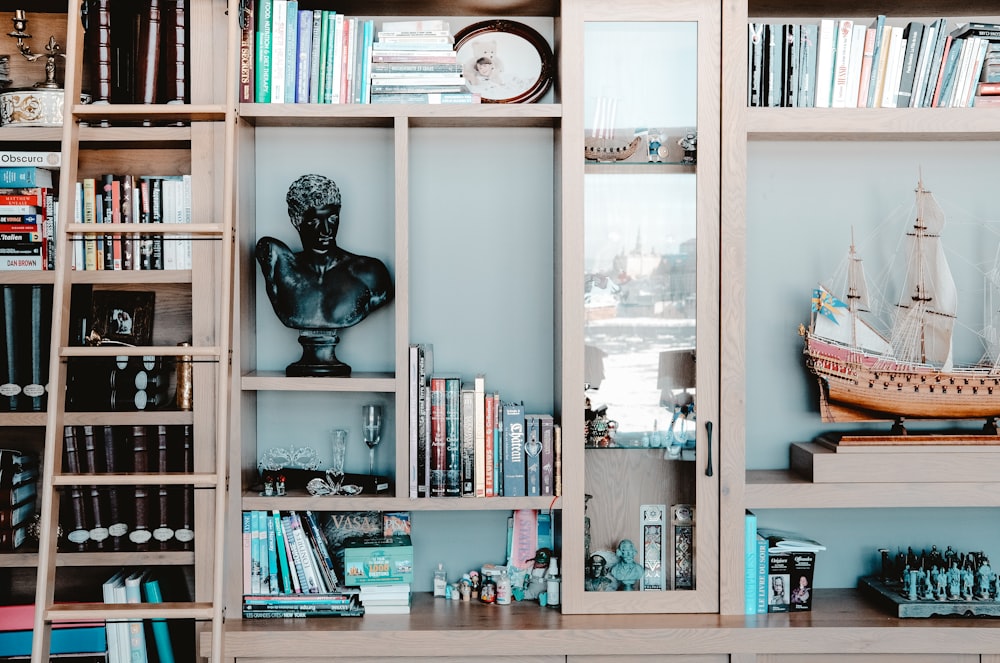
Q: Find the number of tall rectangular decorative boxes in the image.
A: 2